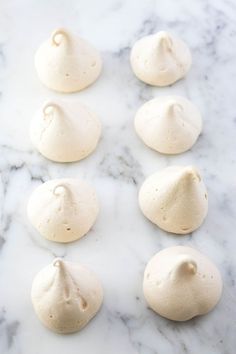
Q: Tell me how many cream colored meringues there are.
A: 8